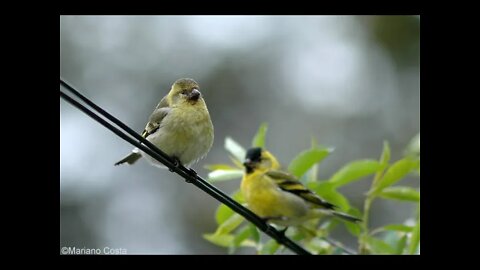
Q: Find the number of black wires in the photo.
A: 2